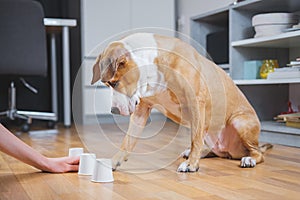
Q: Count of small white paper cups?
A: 3